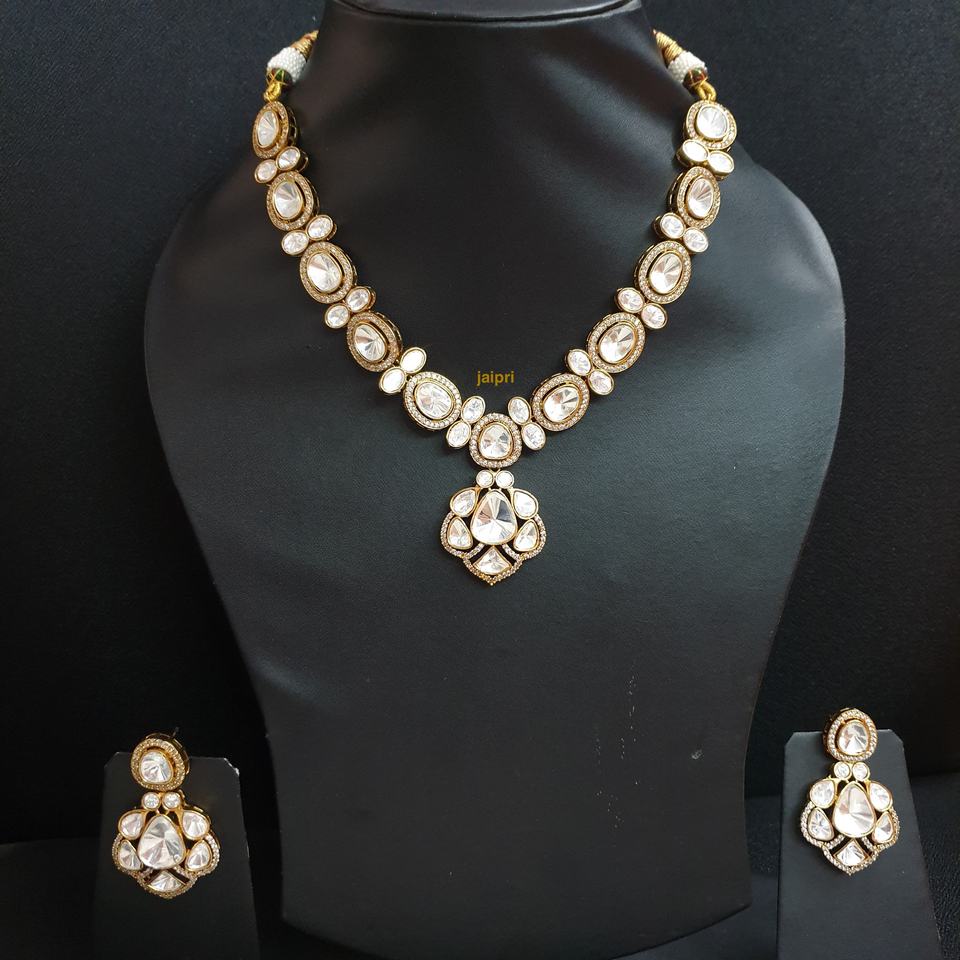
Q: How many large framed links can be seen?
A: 11